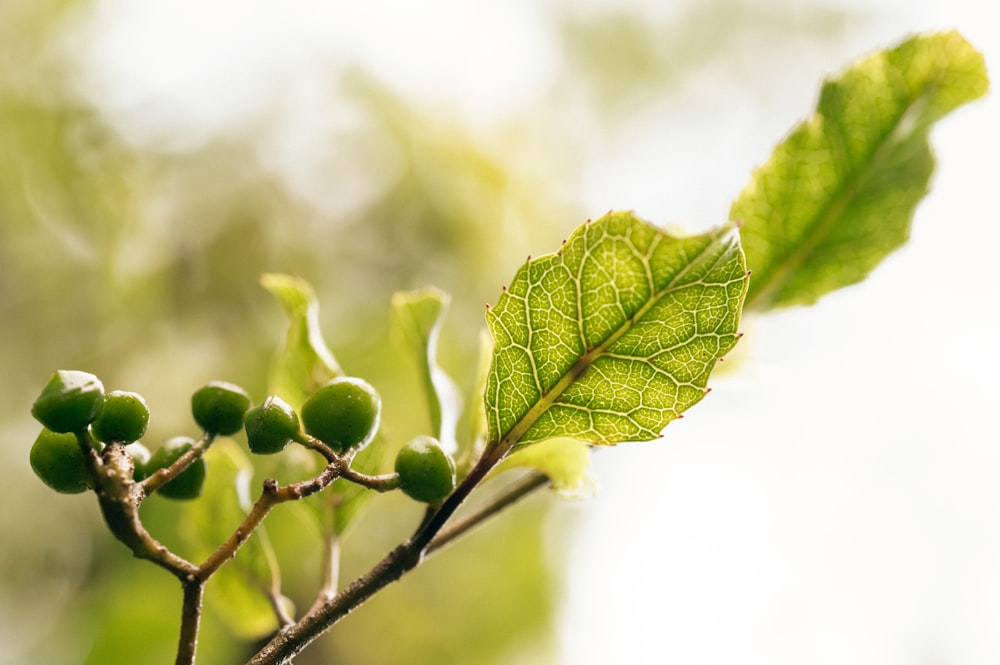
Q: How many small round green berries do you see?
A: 9